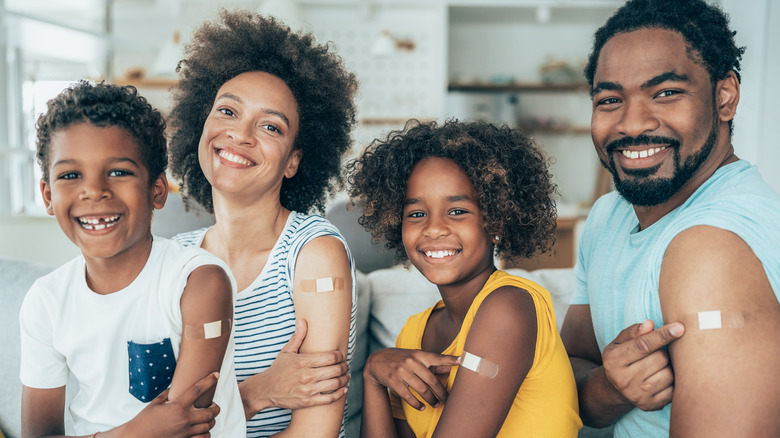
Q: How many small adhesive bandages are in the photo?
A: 4